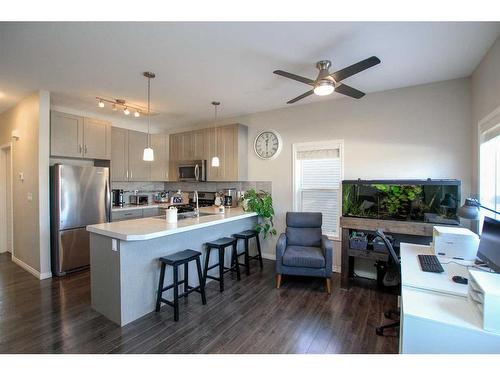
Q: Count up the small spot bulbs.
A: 4